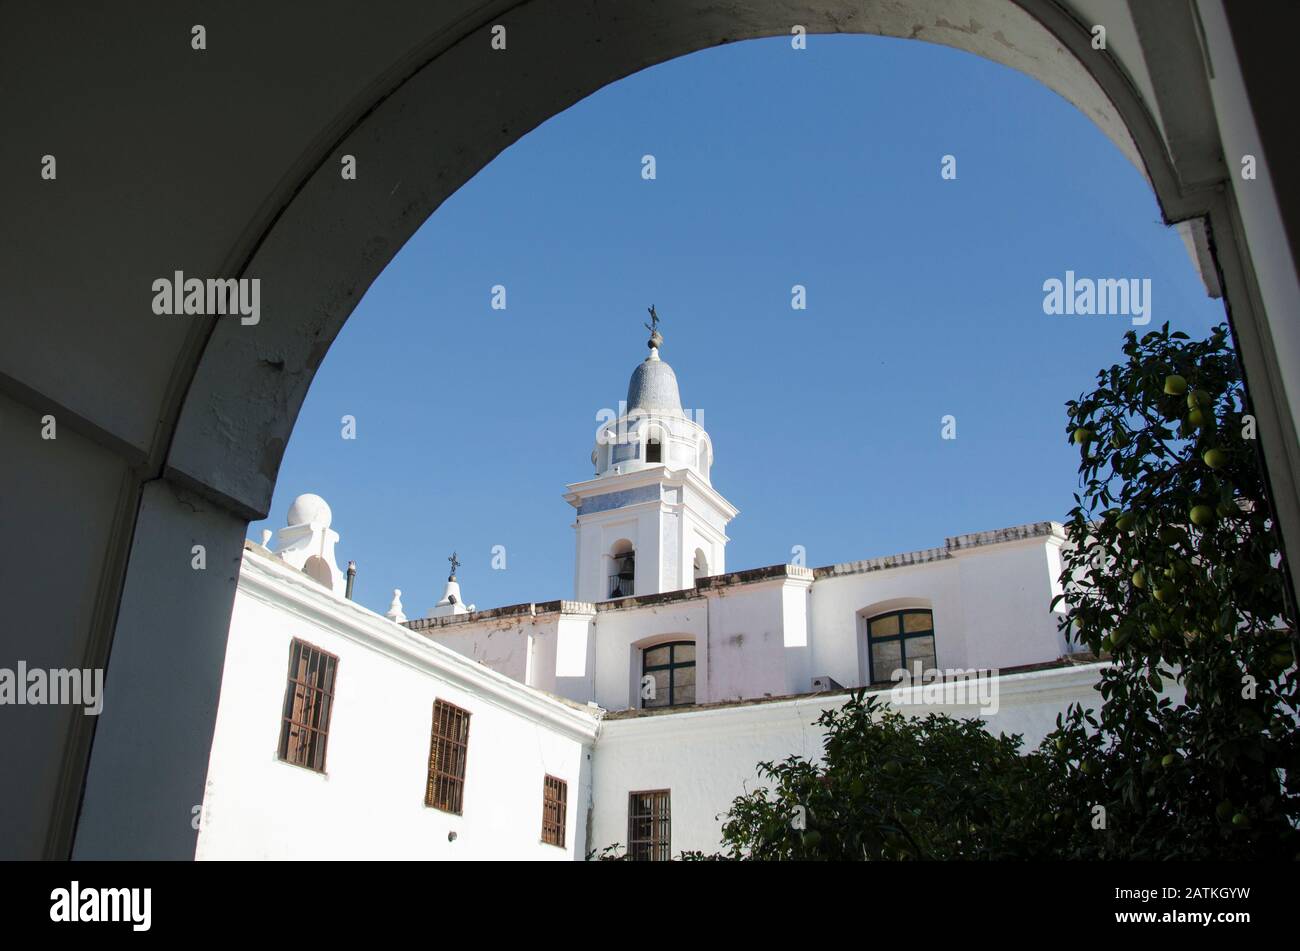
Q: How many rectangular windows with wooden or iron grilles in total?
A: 4